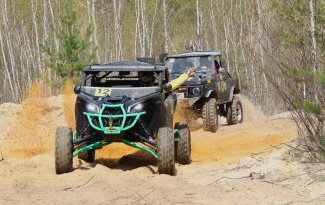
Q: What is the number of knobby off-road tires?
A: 6